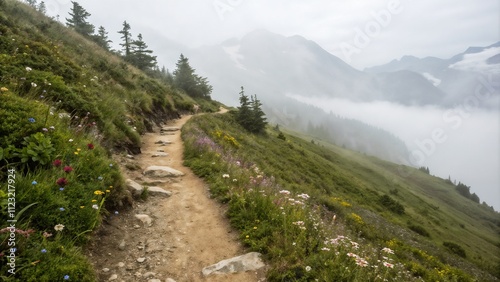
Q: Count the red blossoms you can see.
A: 4